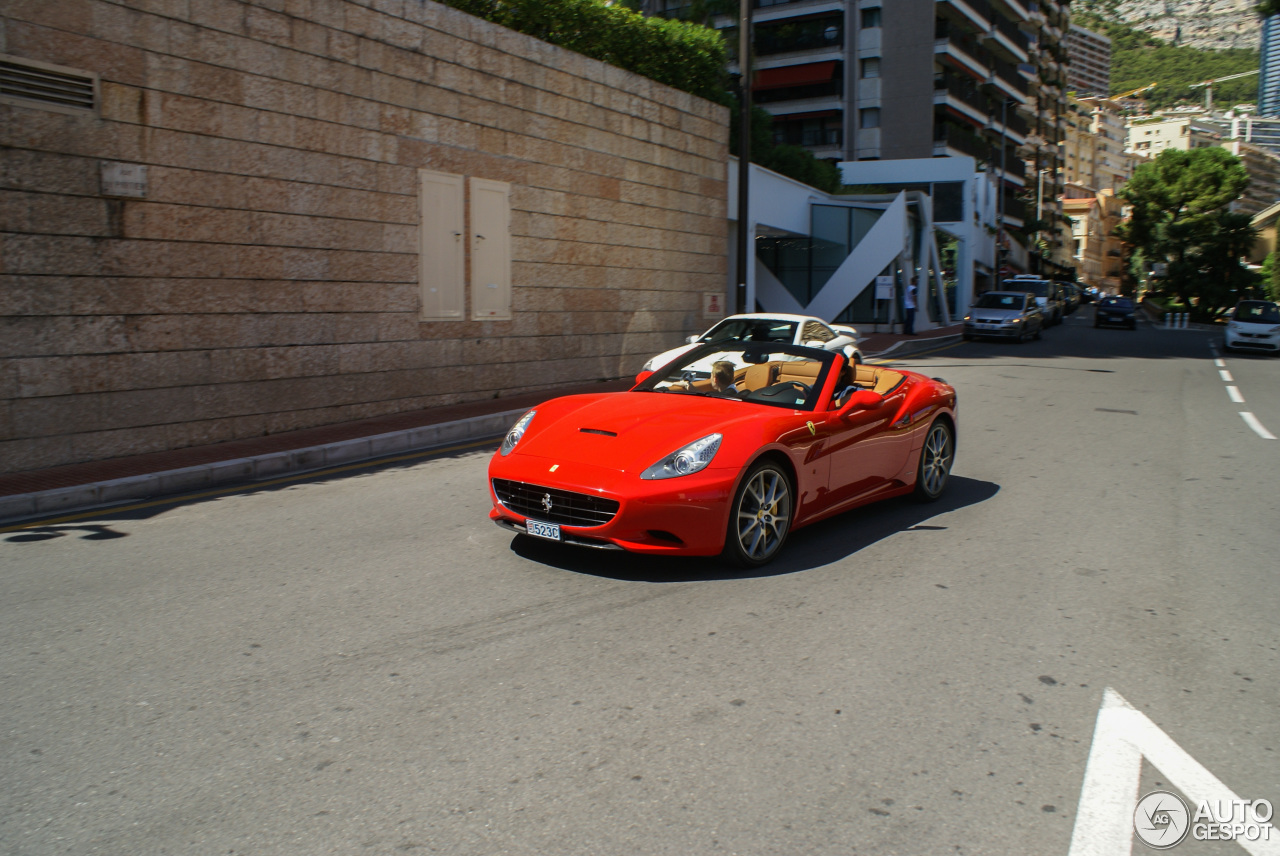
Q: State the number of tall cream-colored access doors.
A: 2